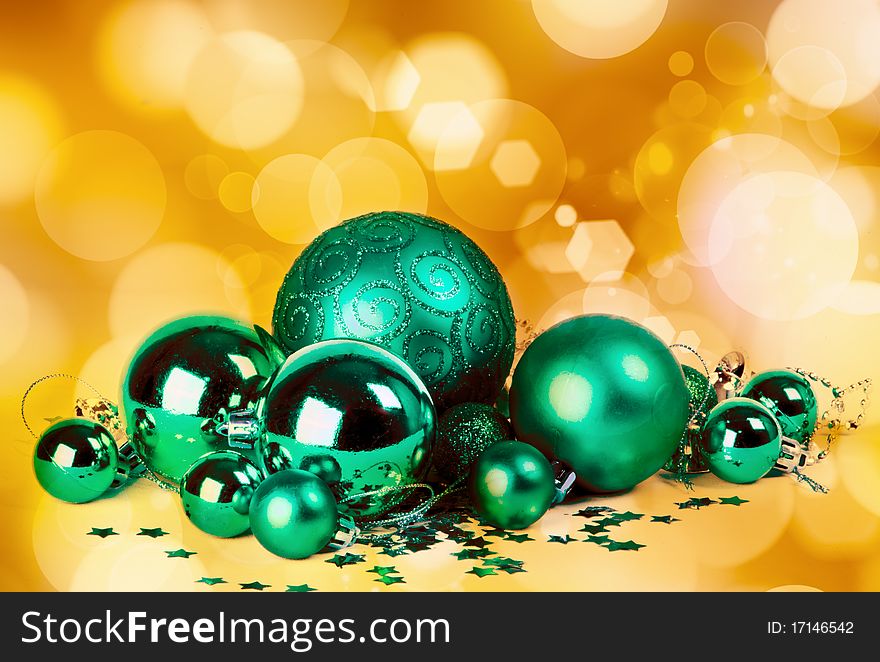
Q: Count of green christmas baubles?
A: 12